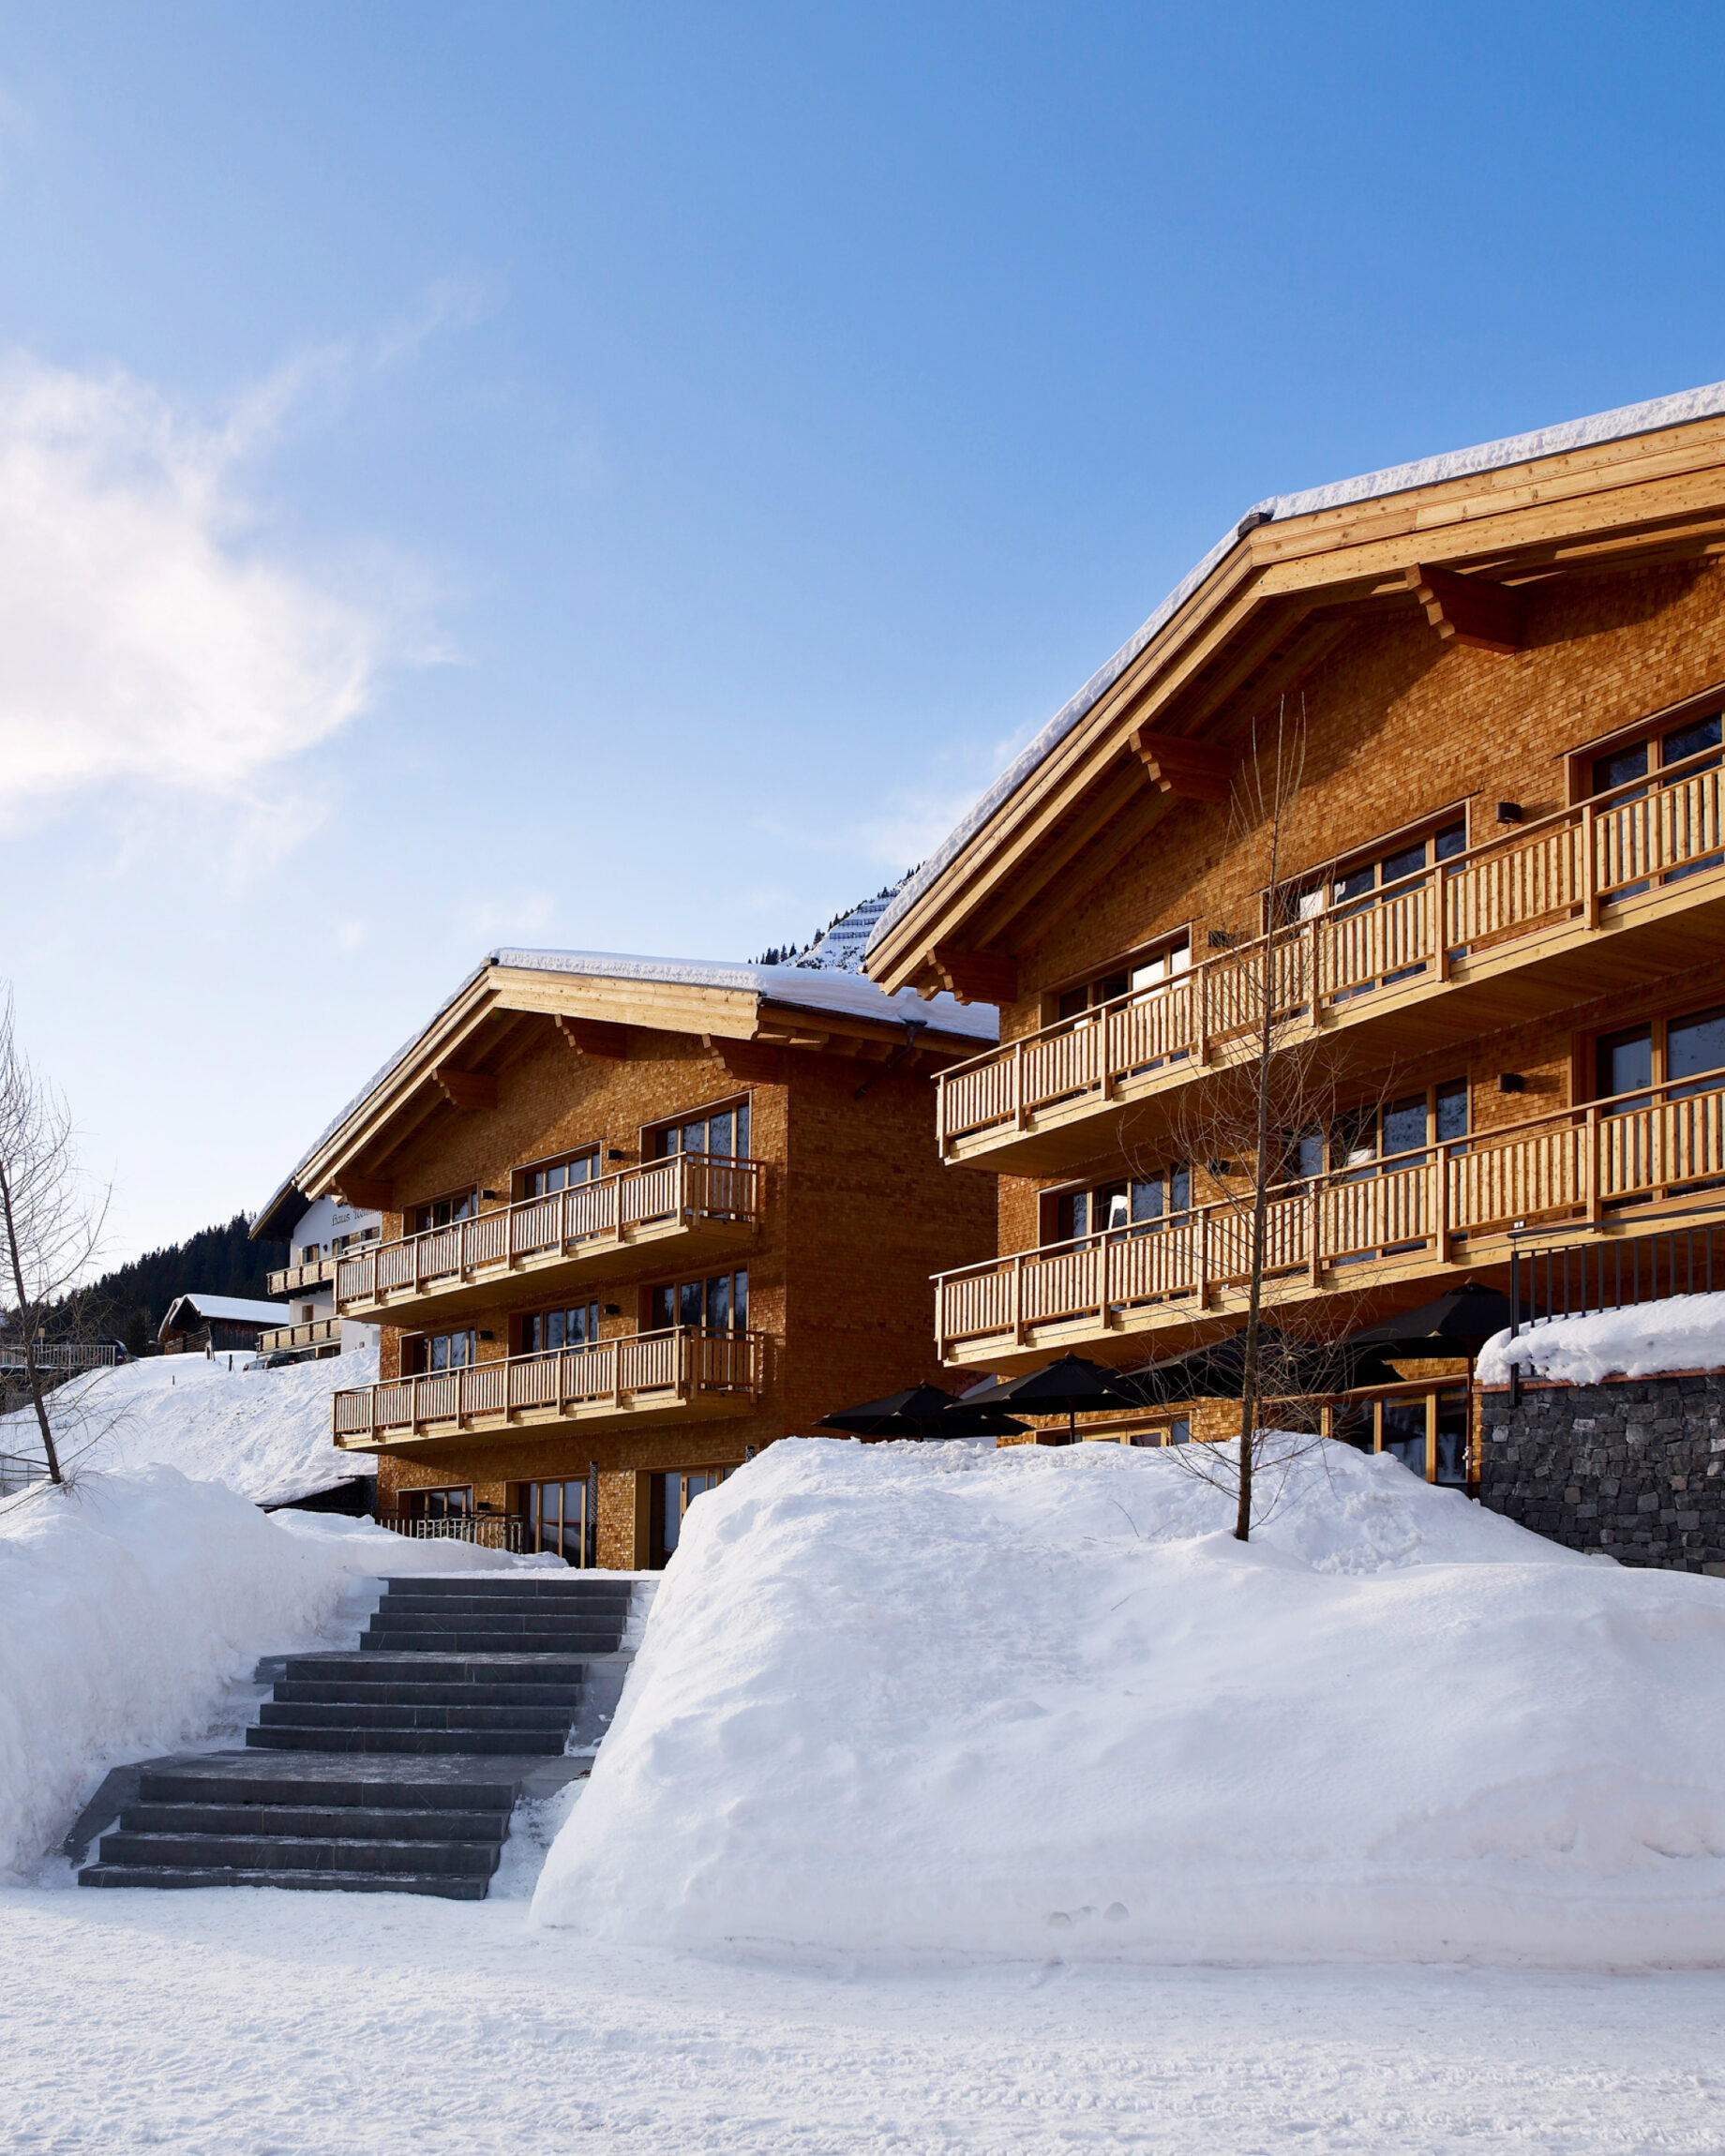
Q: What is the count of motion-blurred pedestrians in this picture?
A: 0